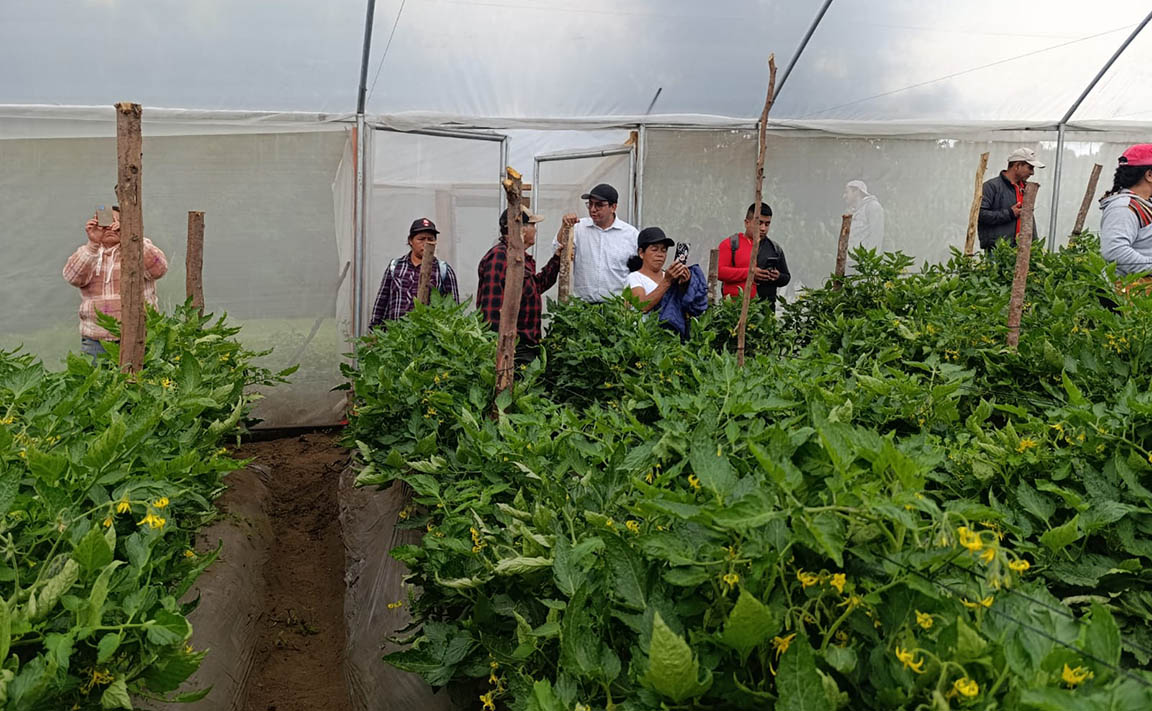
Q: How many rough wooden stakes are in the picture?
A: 11